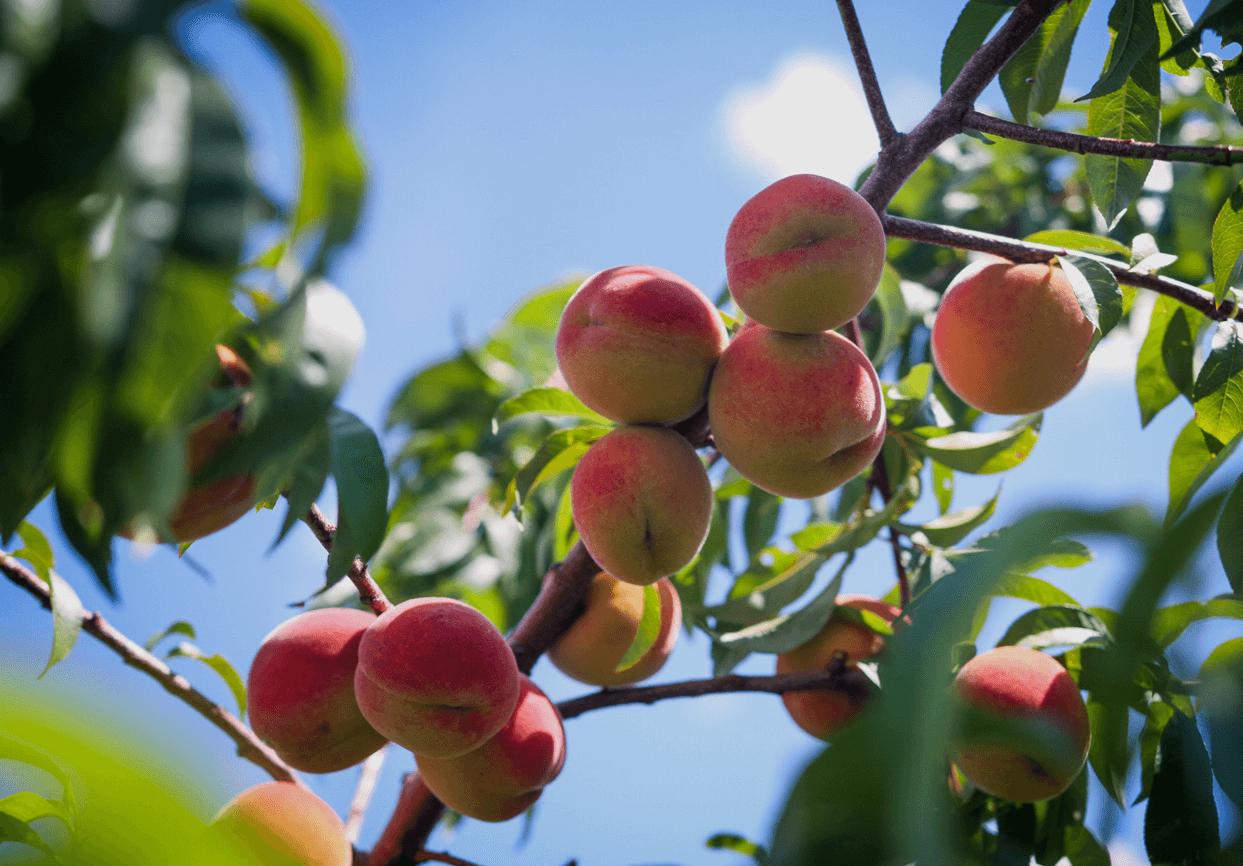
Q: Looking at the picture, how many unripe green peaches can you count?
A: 0